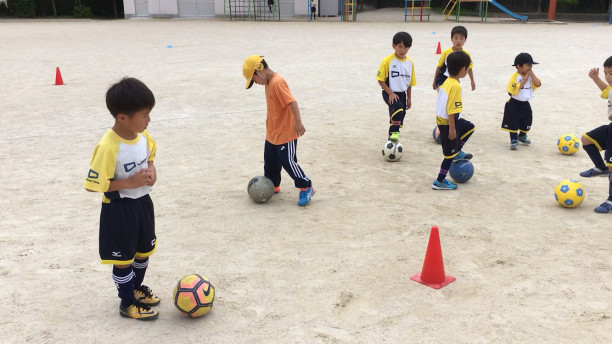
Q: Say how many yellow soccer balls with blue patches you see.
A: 2